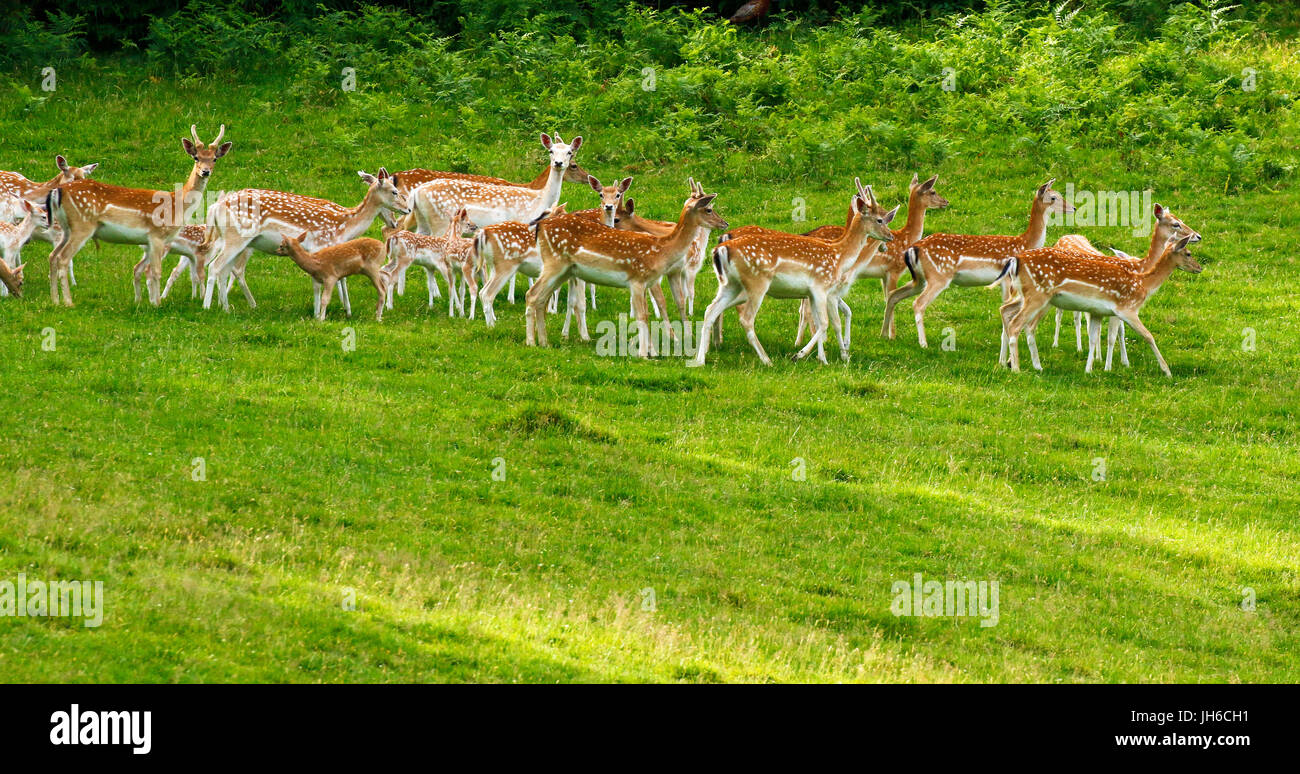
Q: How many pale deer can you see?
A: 1